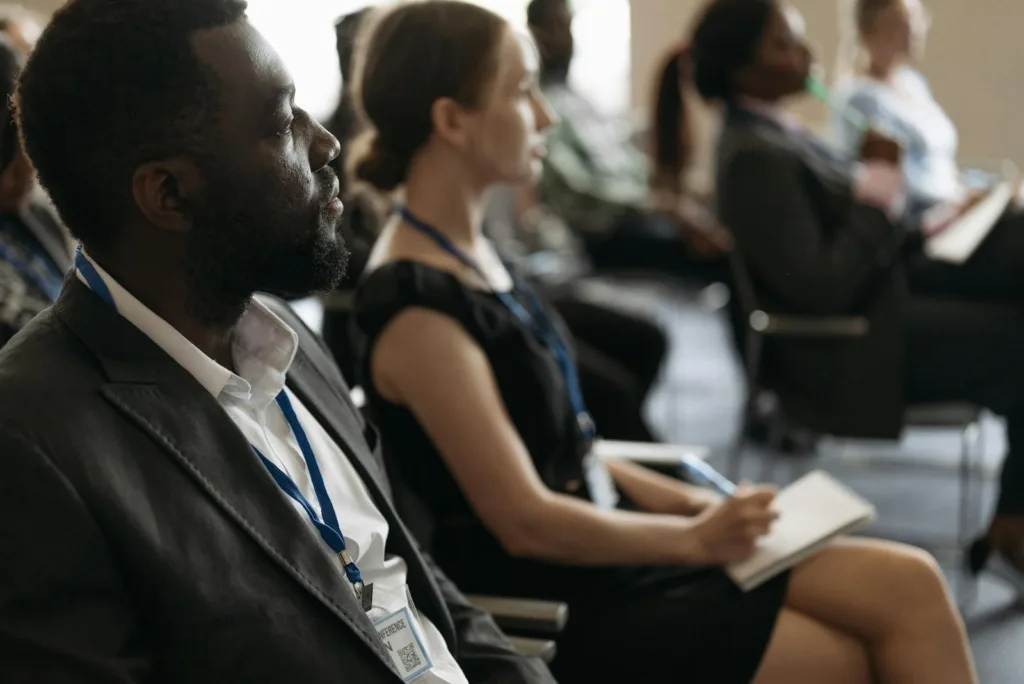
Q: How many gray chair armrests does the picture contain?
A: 3